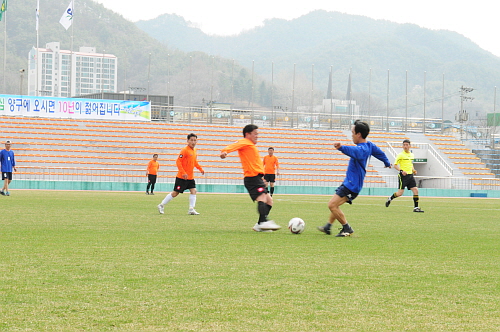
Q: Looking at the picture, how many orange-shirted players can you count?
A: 4